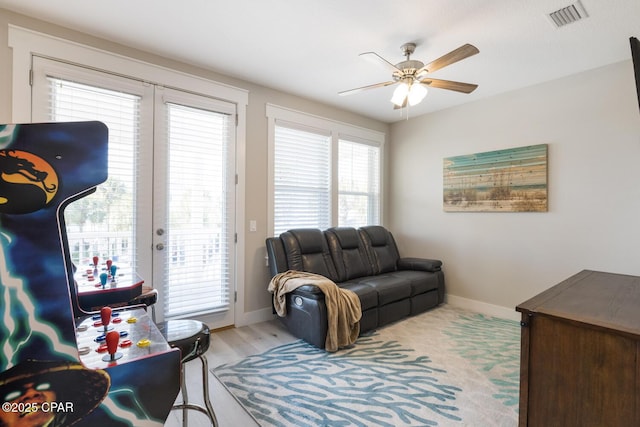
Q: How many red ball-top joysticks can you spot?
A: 4